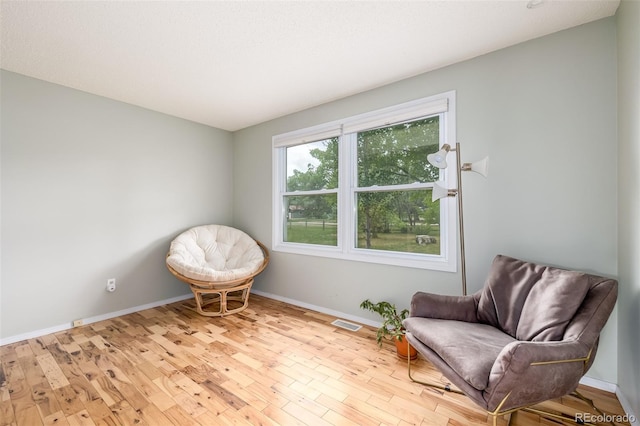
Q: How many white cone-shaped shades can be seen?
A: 3